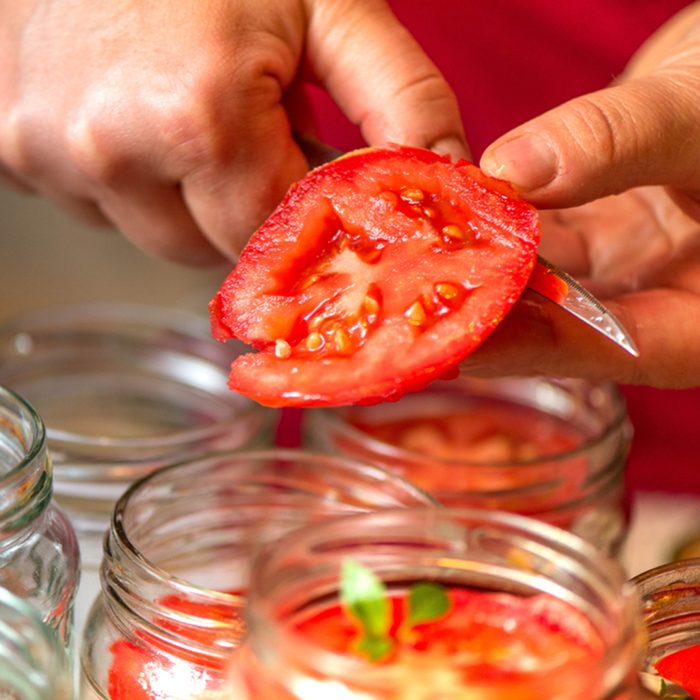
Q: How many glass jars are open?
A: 7